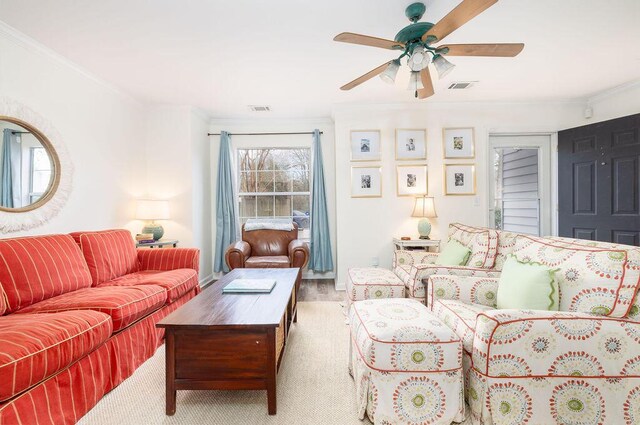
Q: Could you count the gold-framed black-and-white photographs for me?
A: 6